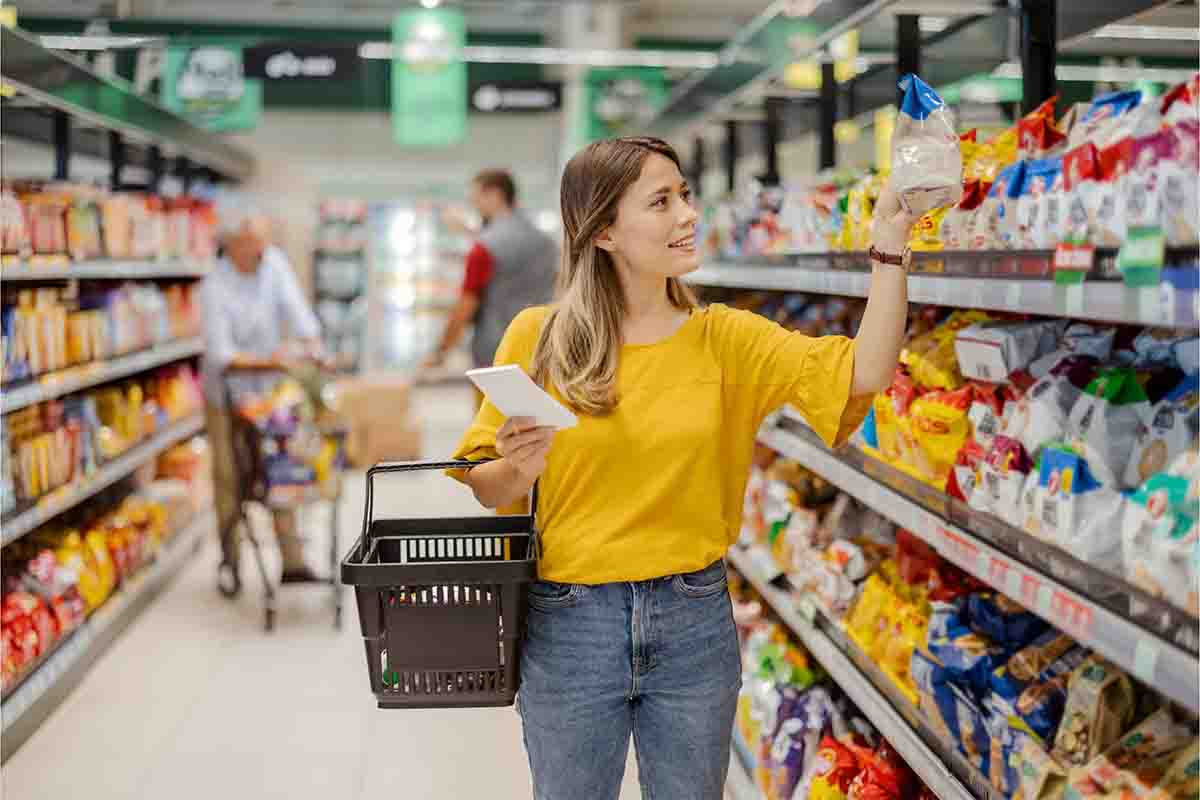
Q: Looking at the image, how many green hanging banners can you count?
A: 3